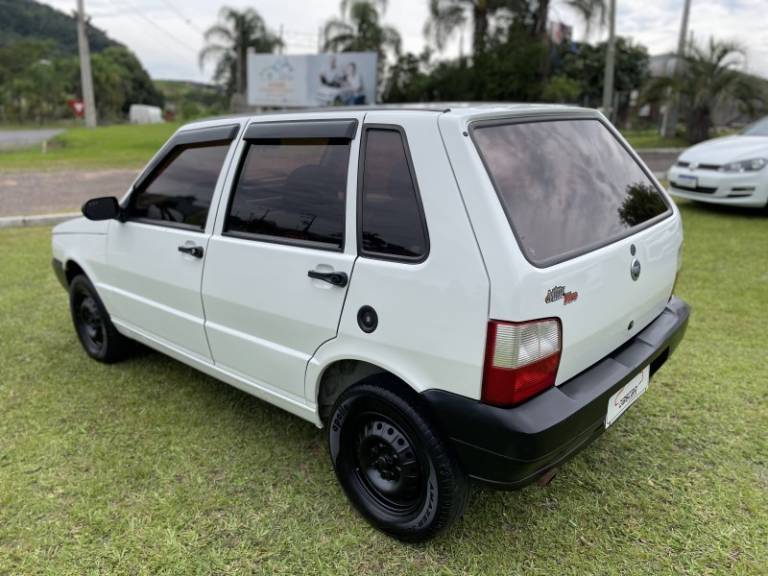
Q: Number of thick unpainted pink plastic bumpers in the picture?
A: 0